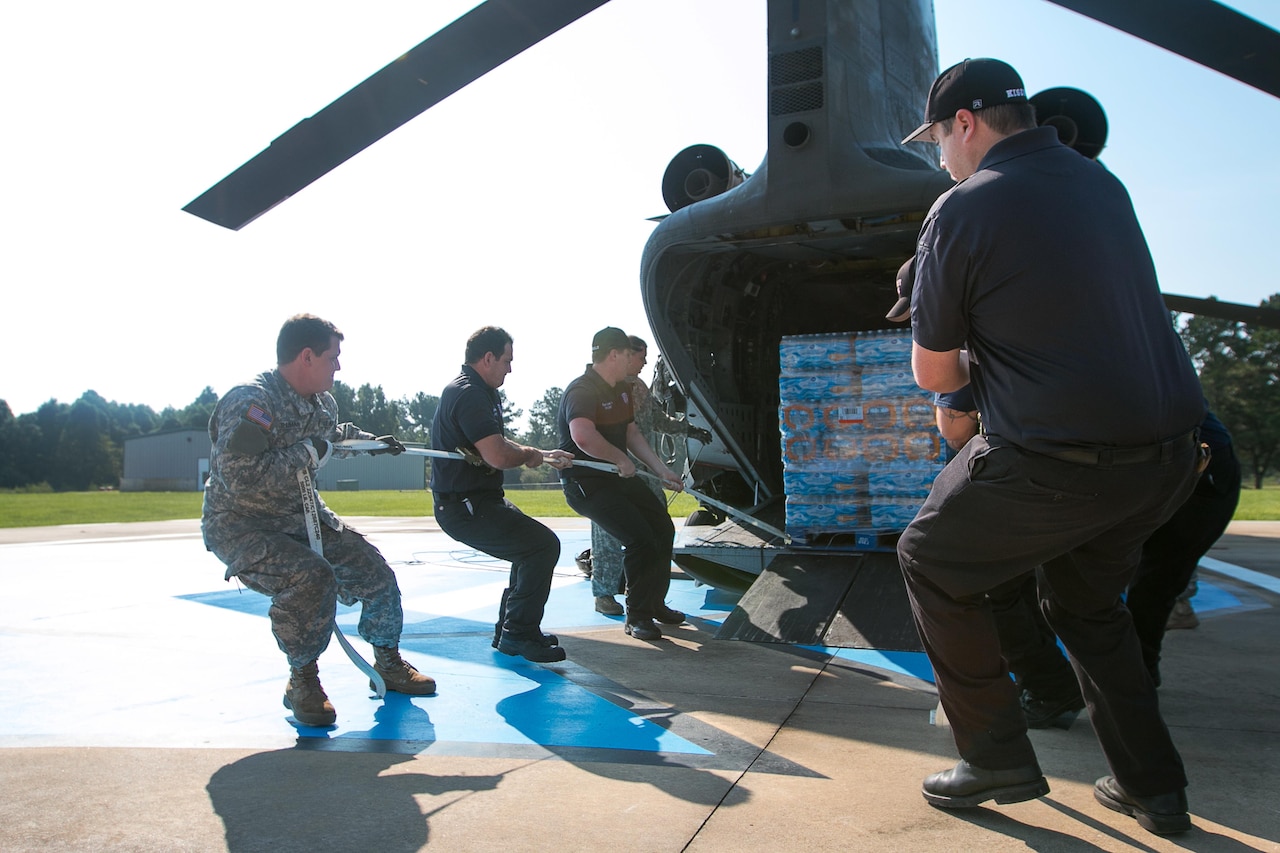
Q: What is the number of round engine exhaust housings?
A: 2